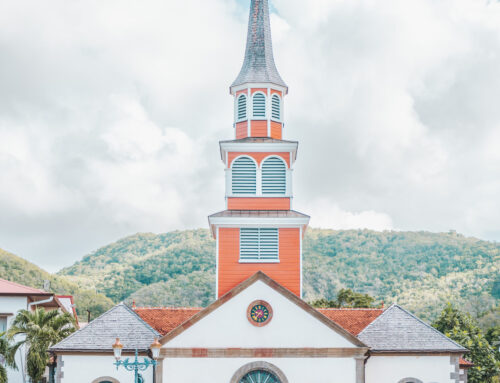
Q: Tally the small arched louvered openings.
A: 3